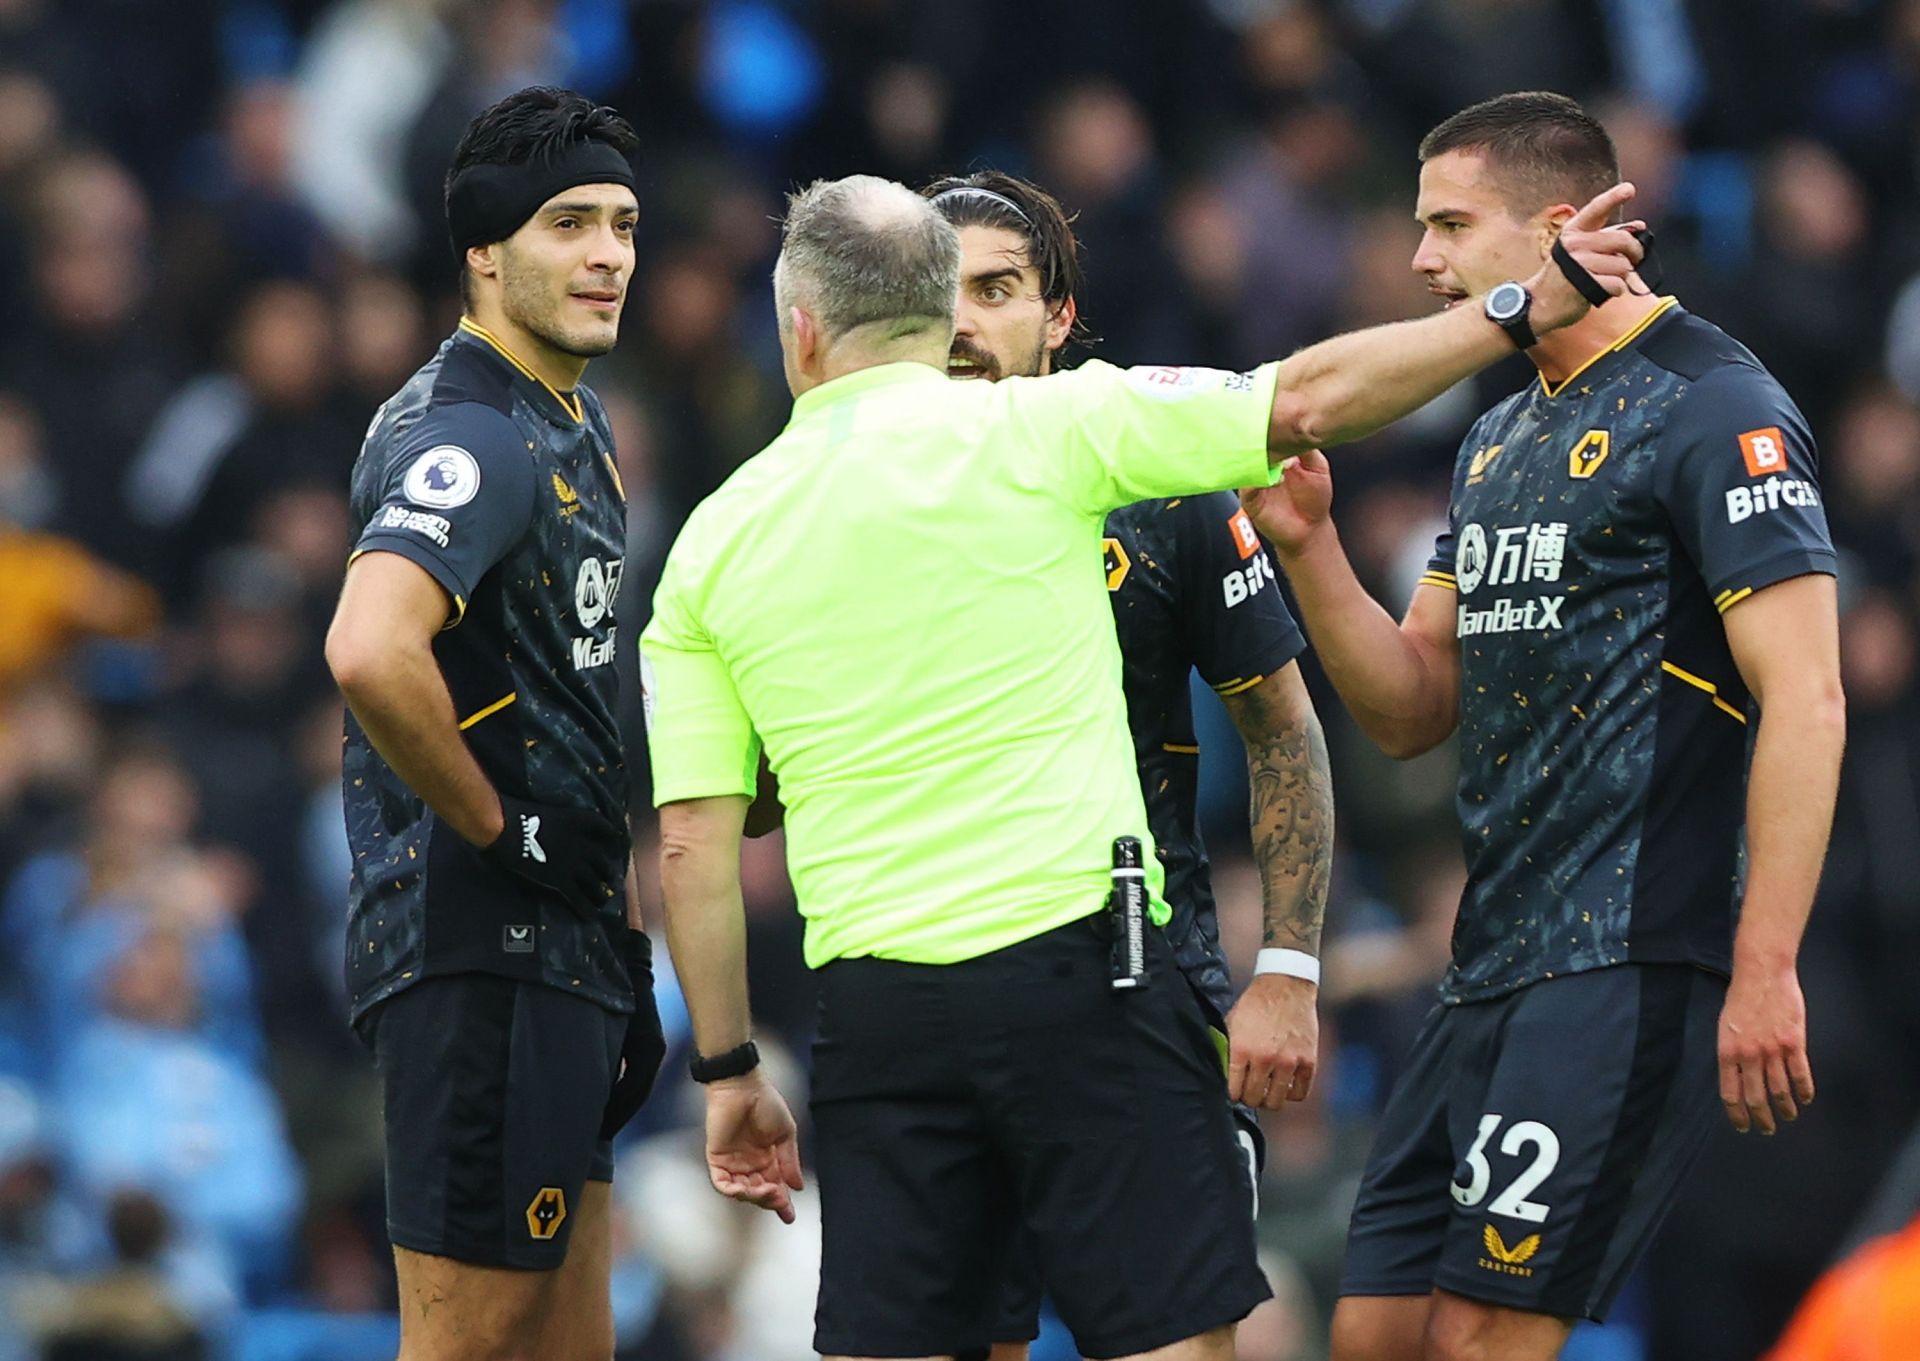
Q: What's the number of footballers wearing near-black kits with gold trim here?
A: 3